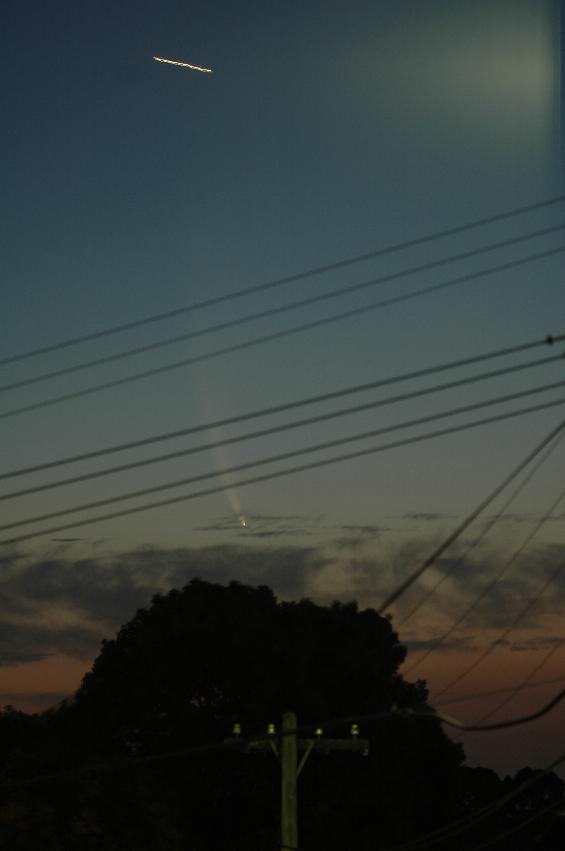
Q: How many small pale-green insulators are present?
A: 4